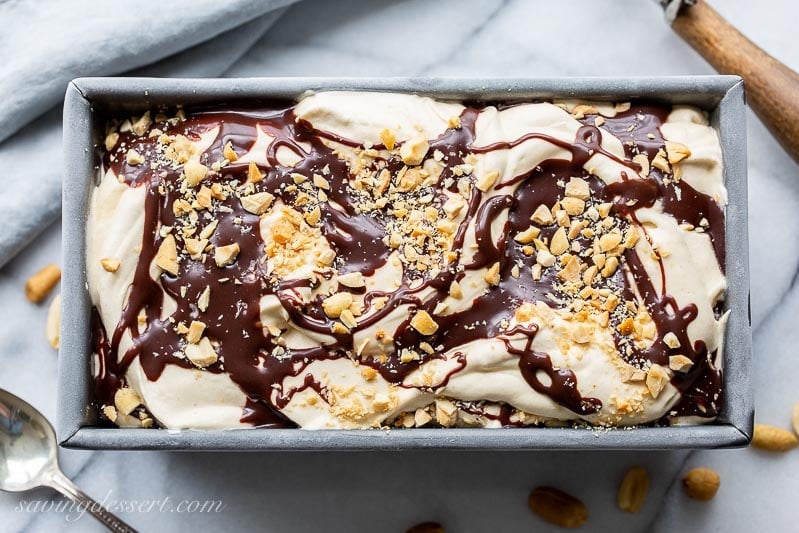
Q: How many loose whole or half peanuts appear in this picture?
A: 8